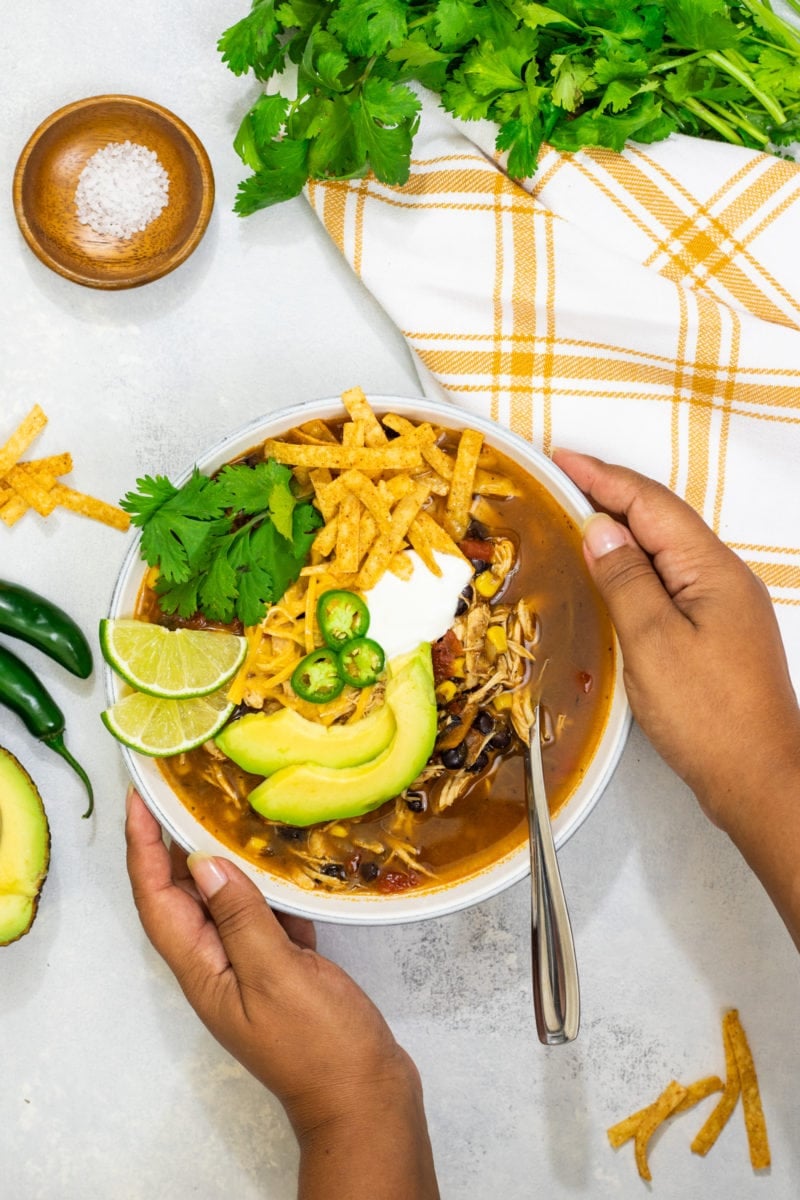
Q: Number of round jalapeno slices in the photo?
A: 3